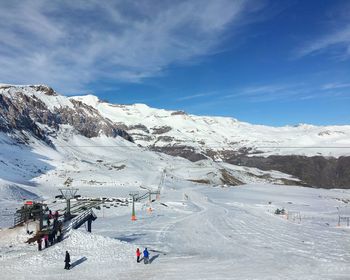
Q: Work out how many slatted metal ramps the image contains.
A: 1